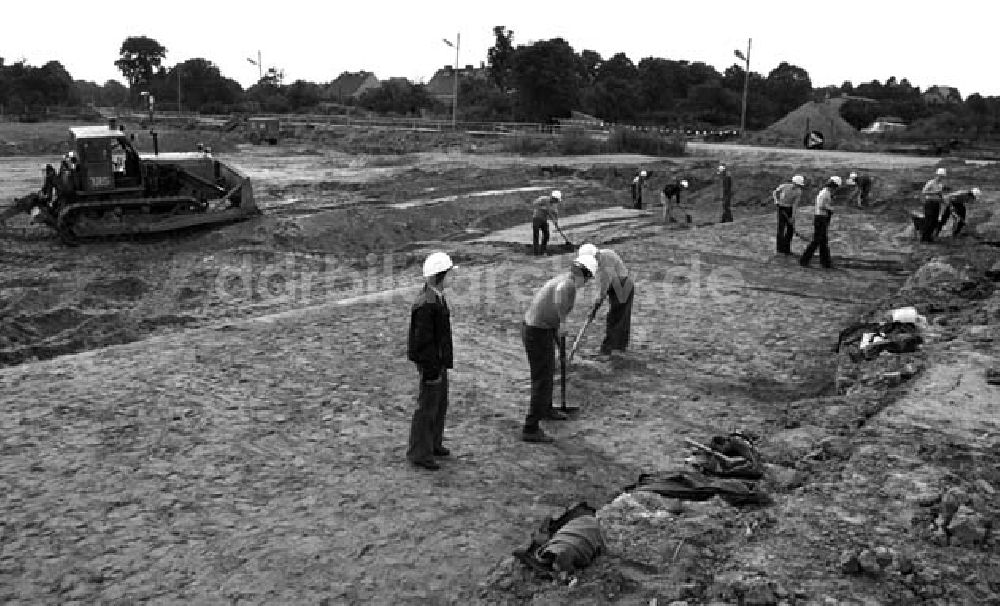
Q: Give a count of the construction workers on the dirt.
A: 12